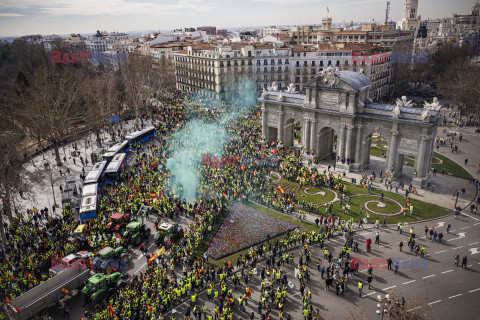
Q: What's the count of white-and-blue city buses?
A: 5